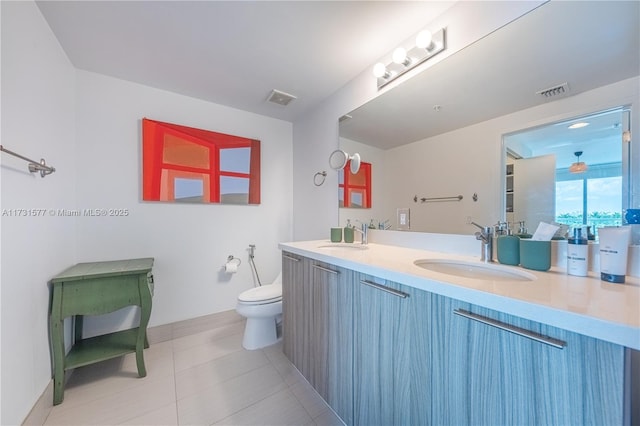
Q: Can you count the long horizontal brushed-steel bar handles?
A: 4